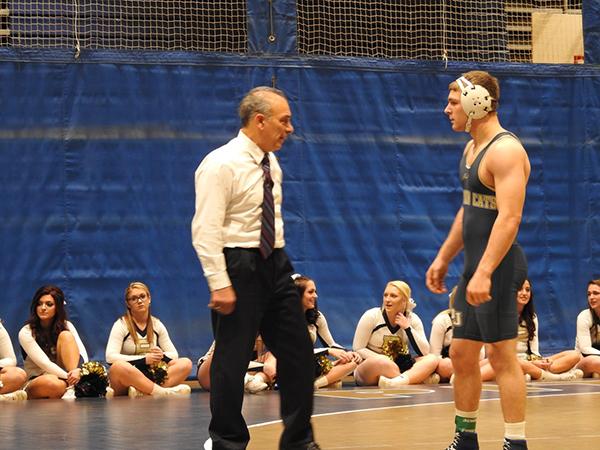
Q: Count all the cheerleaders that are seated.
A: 9